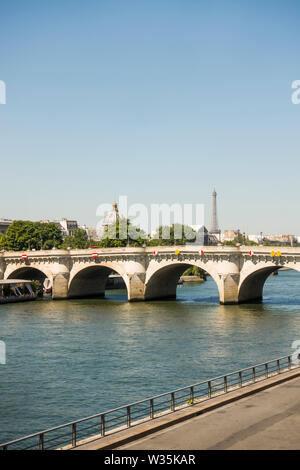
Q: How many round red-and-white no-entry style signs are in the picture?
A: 2